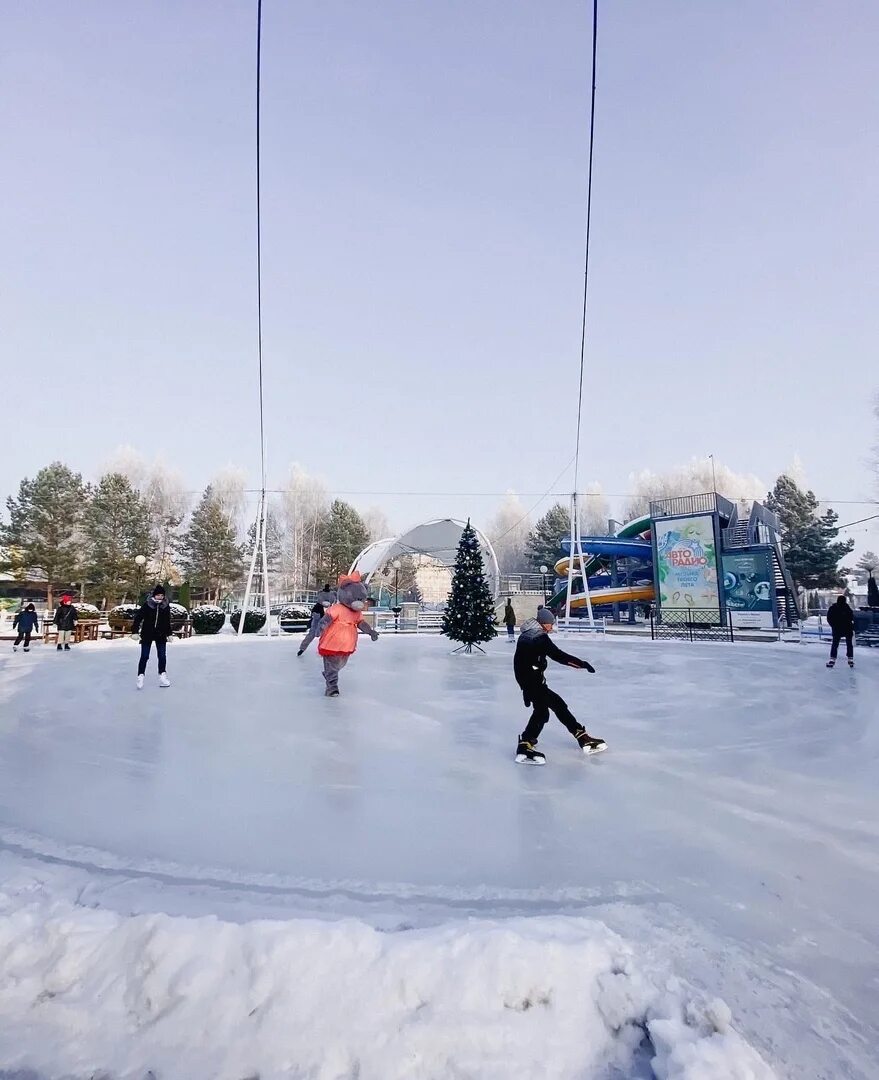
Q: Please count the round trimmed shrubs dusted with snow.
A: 6